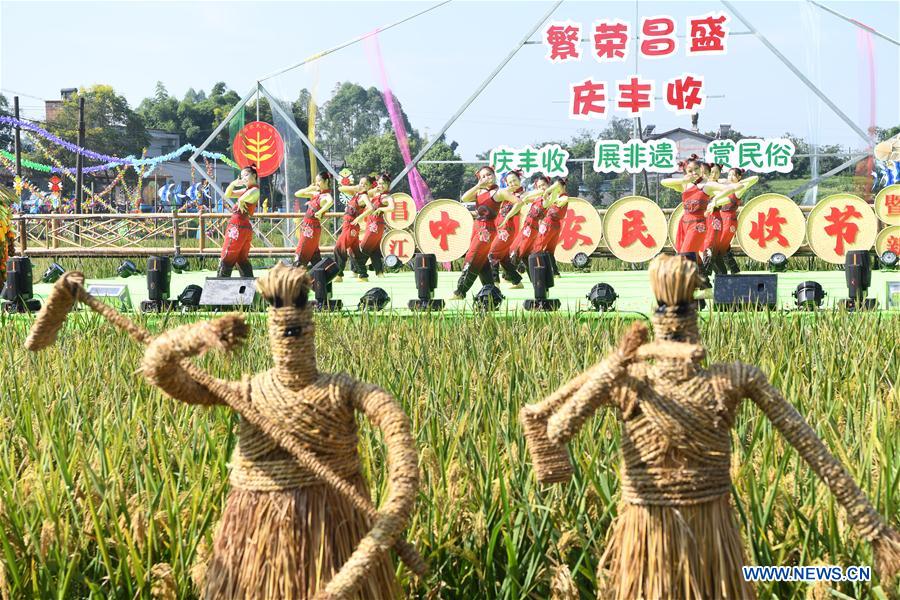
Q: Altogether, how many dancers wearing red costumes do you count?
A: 12